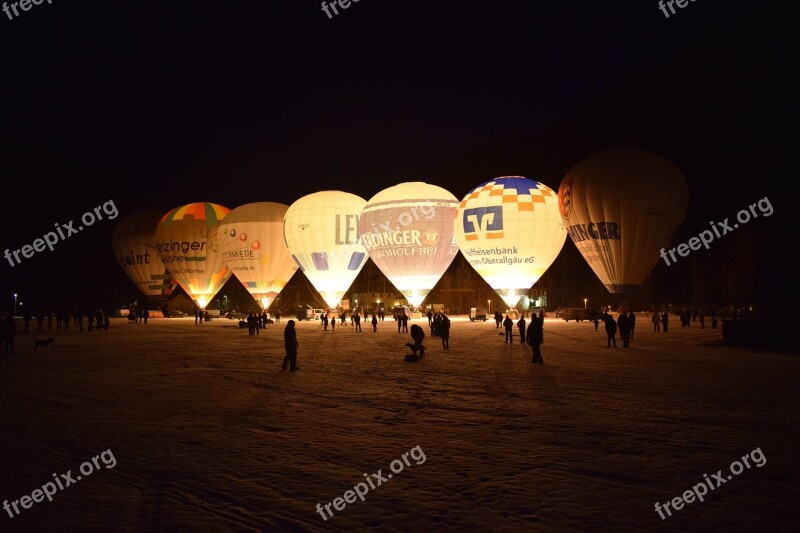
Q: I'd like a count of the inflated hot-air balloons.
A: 7